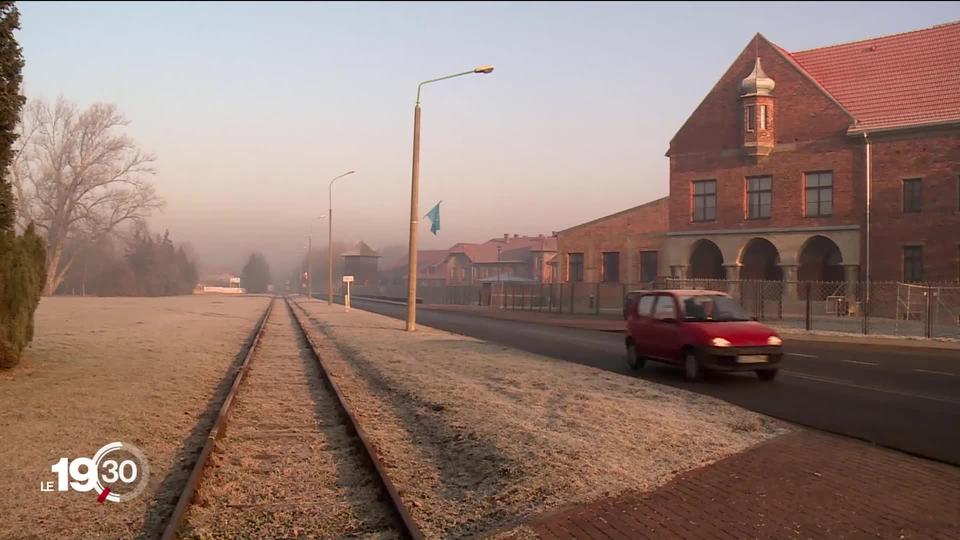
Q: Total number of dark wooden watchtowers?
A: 1